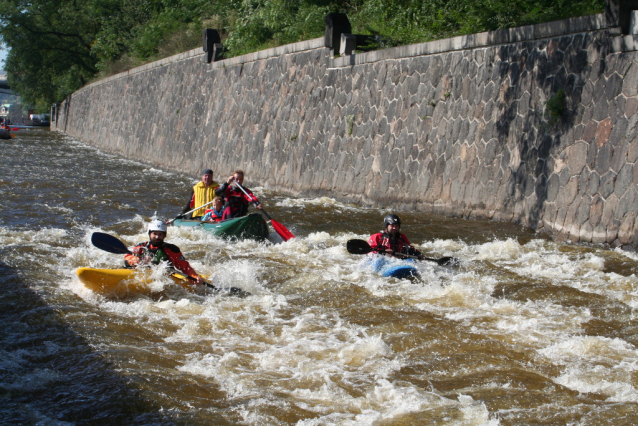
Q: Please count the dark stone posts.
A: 3